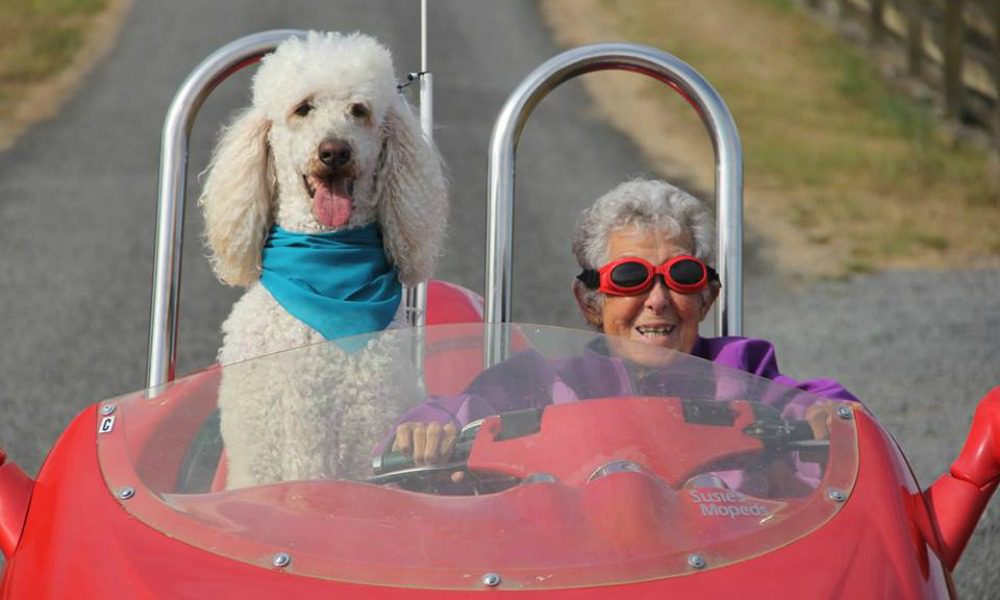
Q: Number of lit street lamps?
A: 0